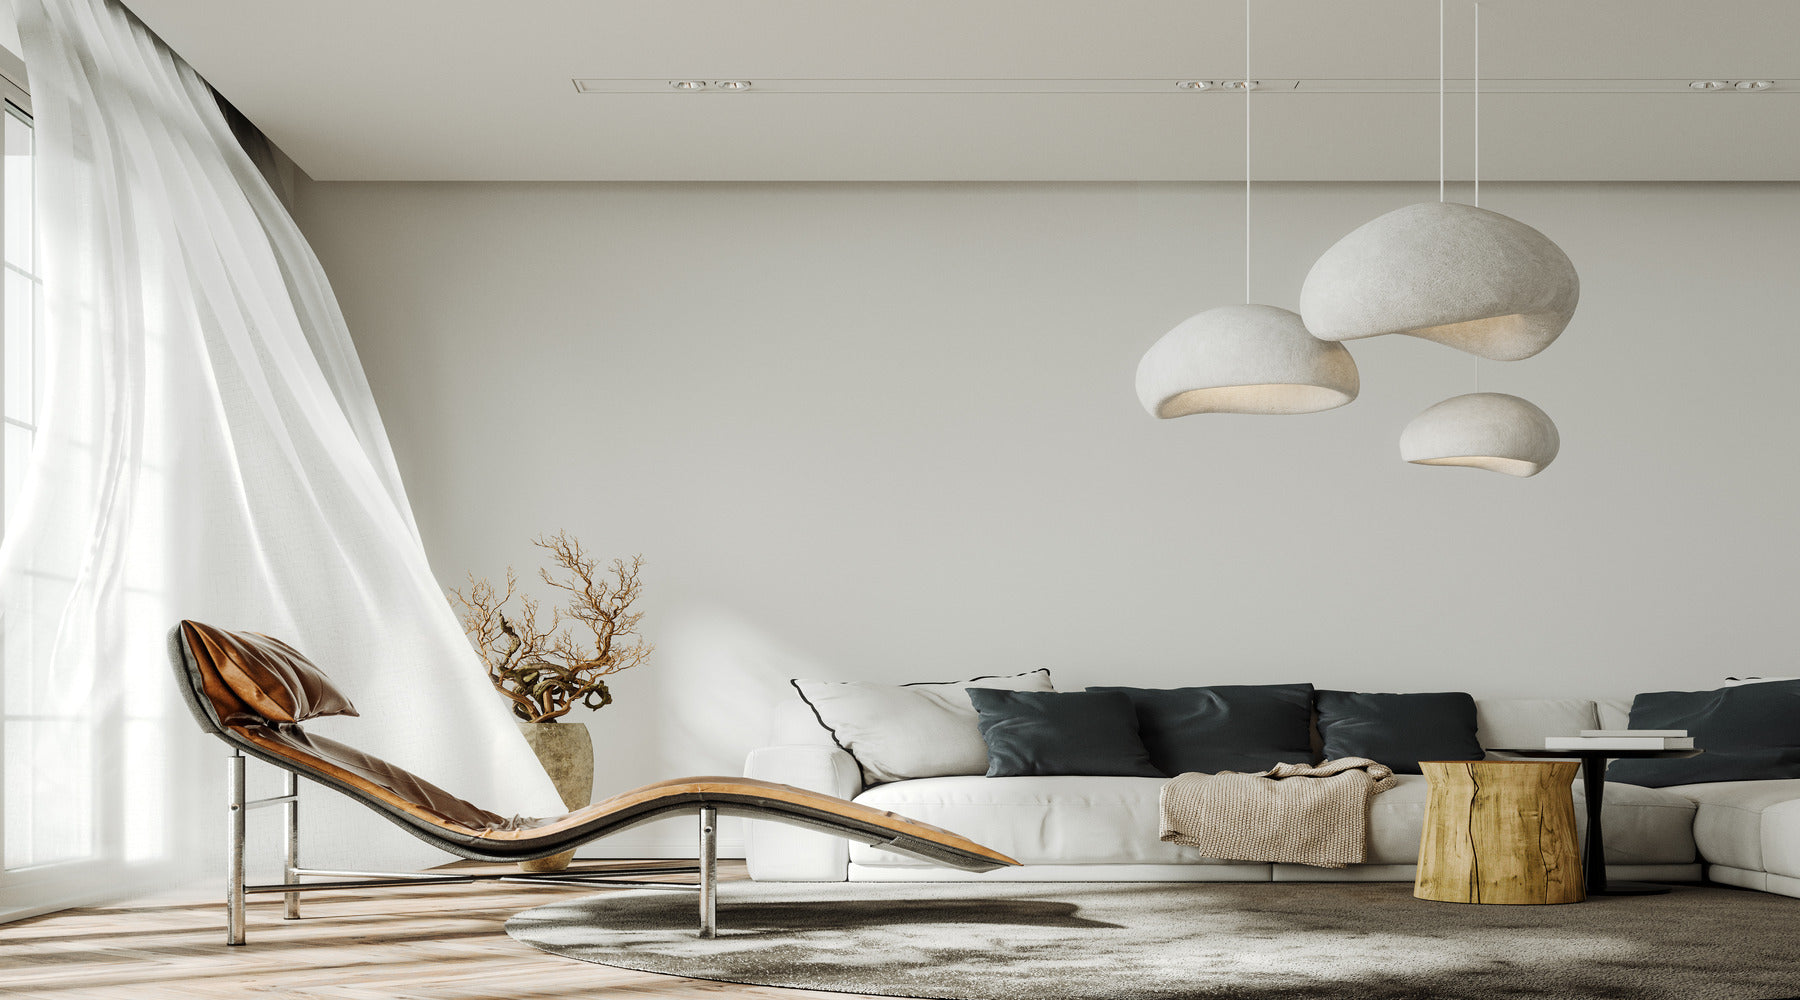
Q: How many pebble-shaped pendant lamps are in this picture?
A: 3